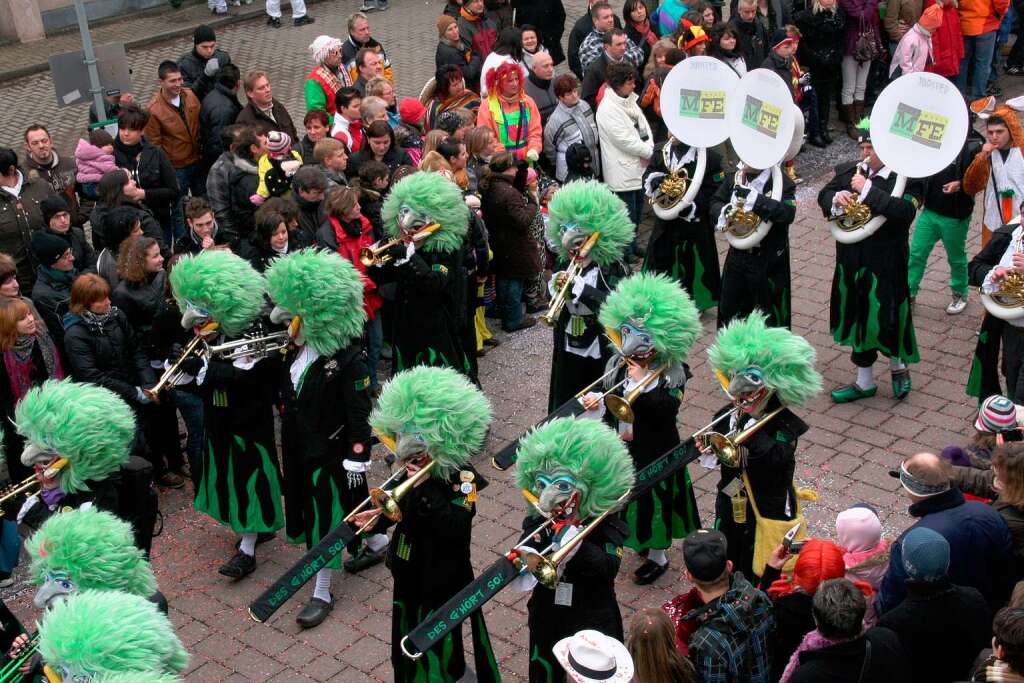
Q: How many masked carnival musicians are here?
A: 11